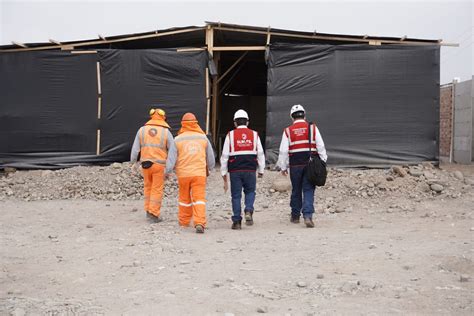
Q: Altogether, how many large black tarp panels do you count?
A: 3